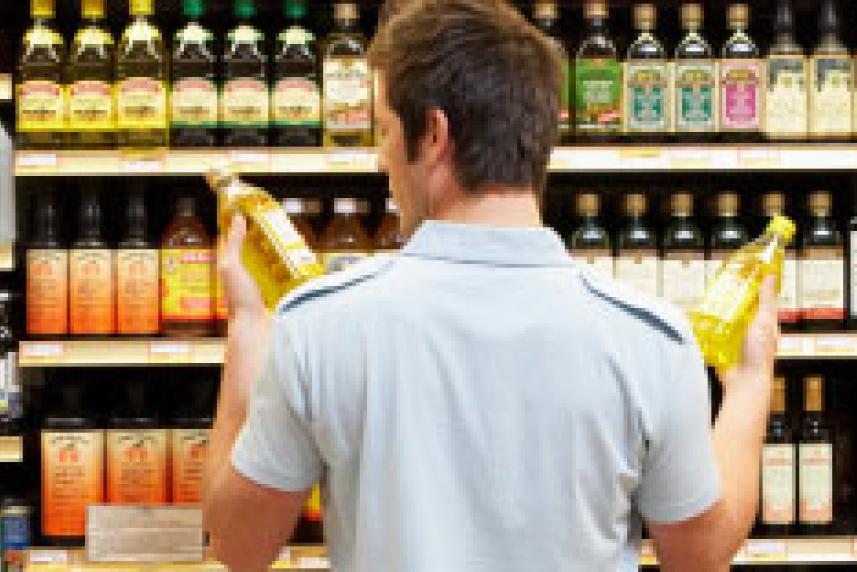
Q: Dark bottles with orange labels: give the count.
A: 6